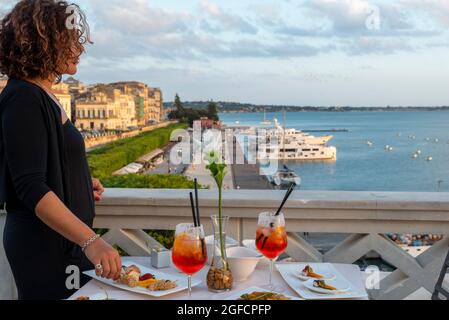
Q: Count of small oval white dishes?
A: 2